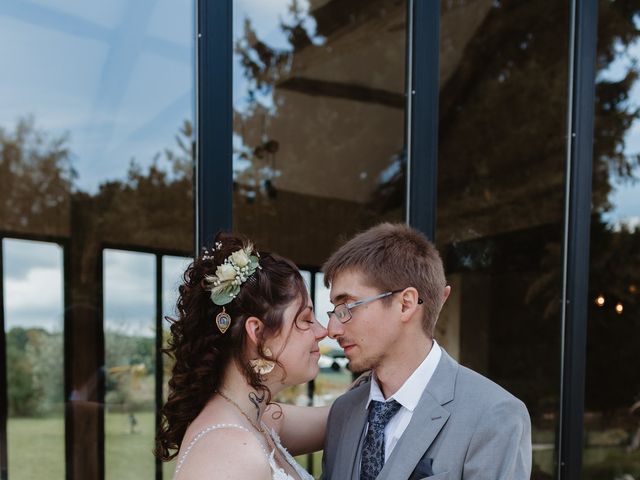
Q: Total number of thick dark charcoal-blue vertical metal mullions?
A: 3